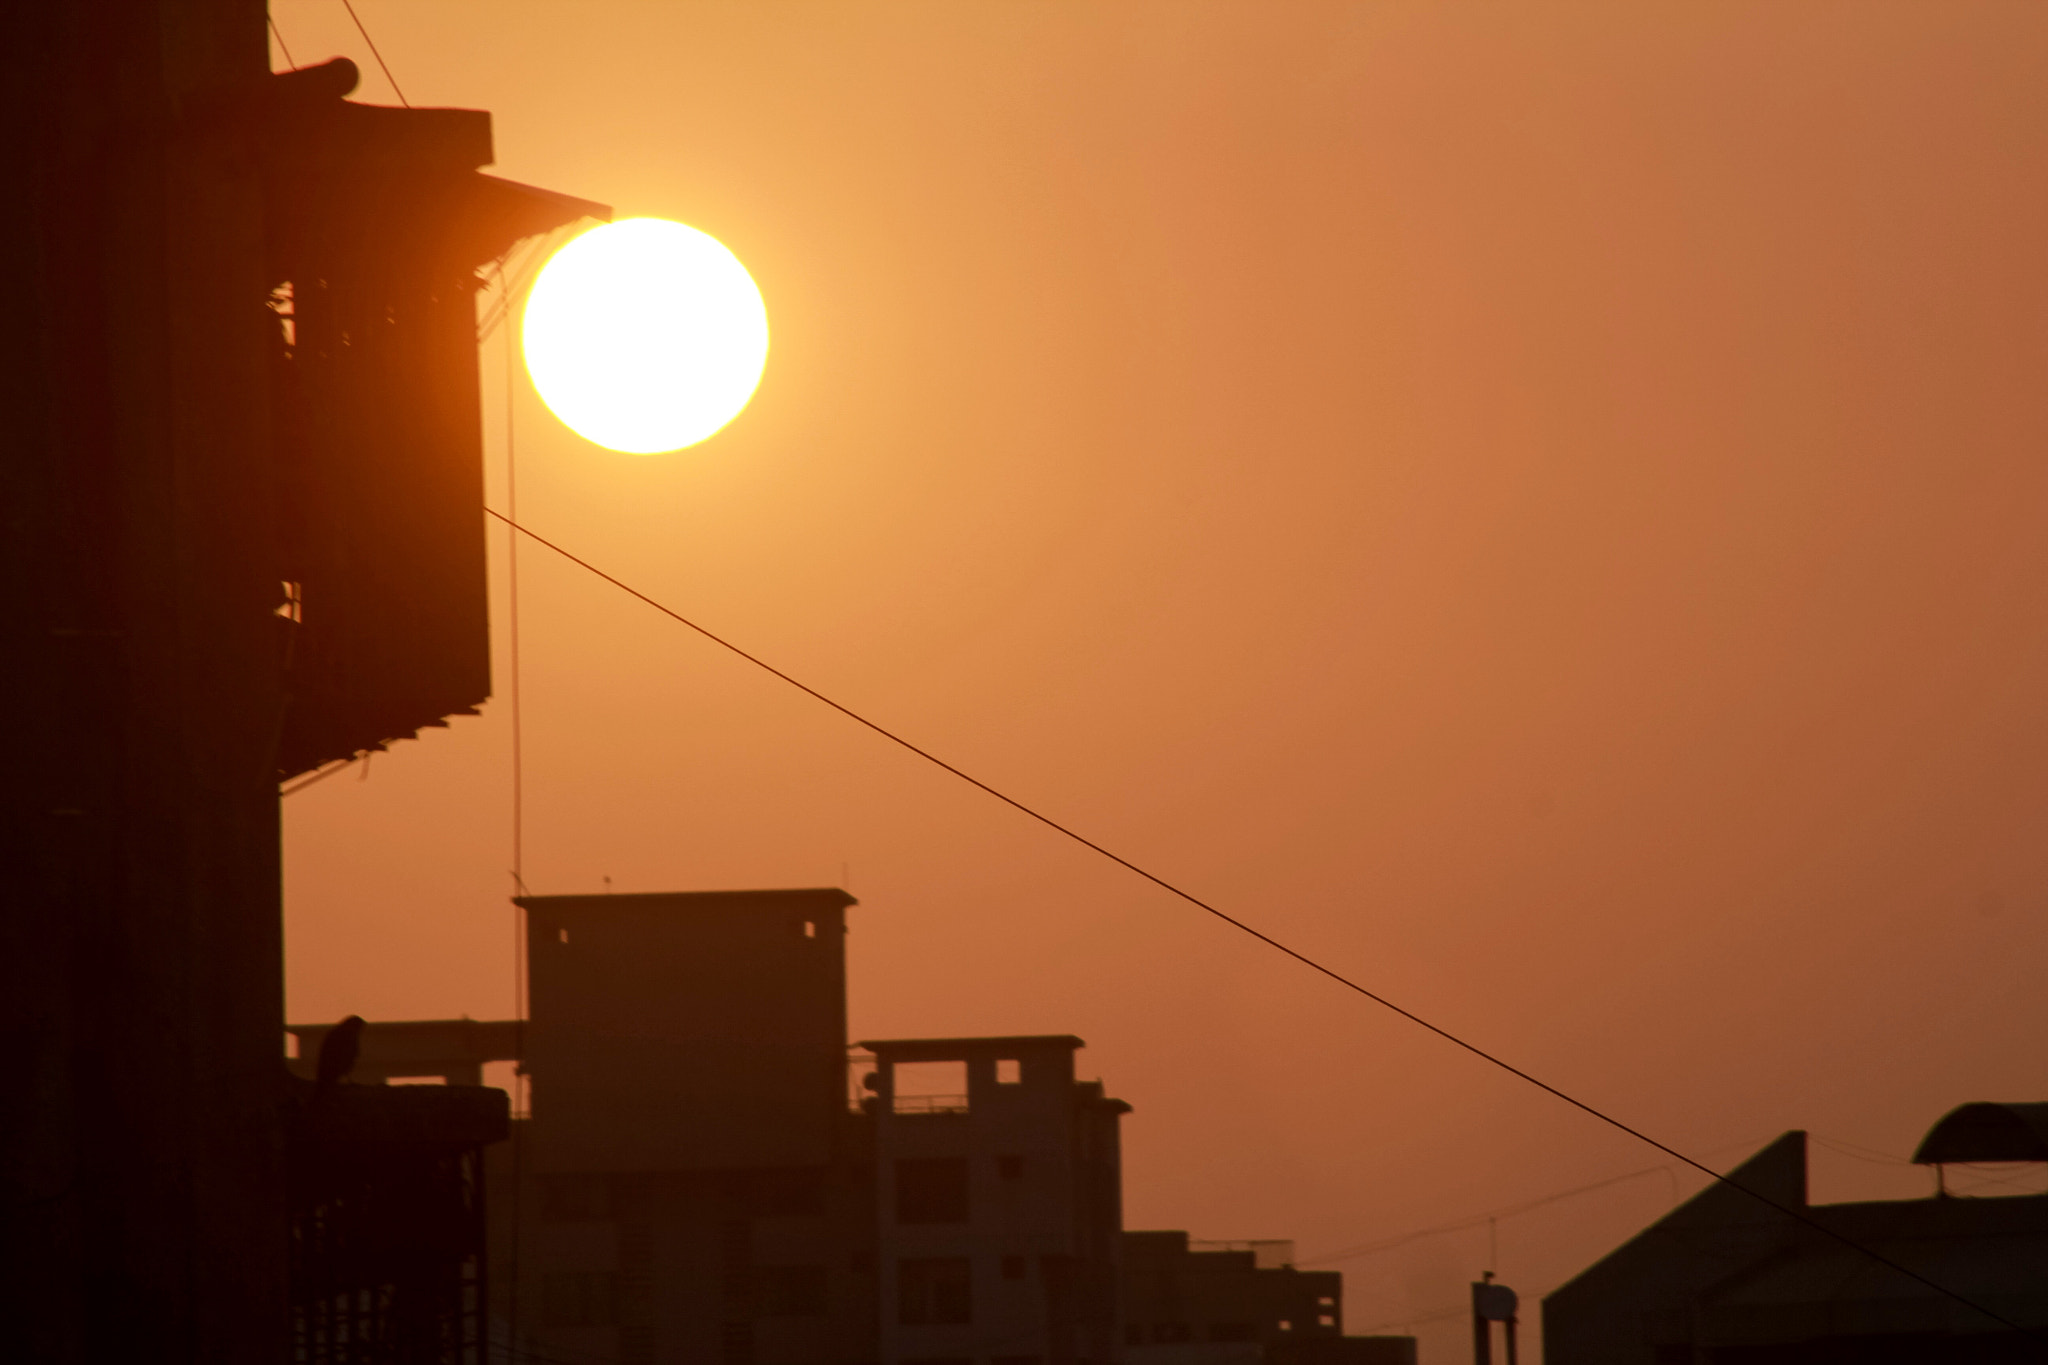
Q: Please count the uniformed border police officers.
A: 0